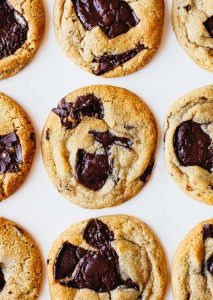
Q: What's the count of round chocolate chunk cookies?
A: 9